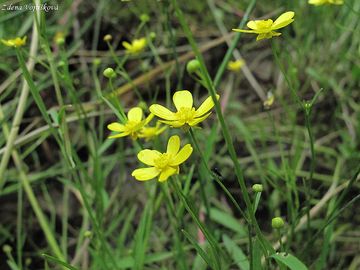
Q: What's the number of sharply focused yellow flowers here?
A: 4